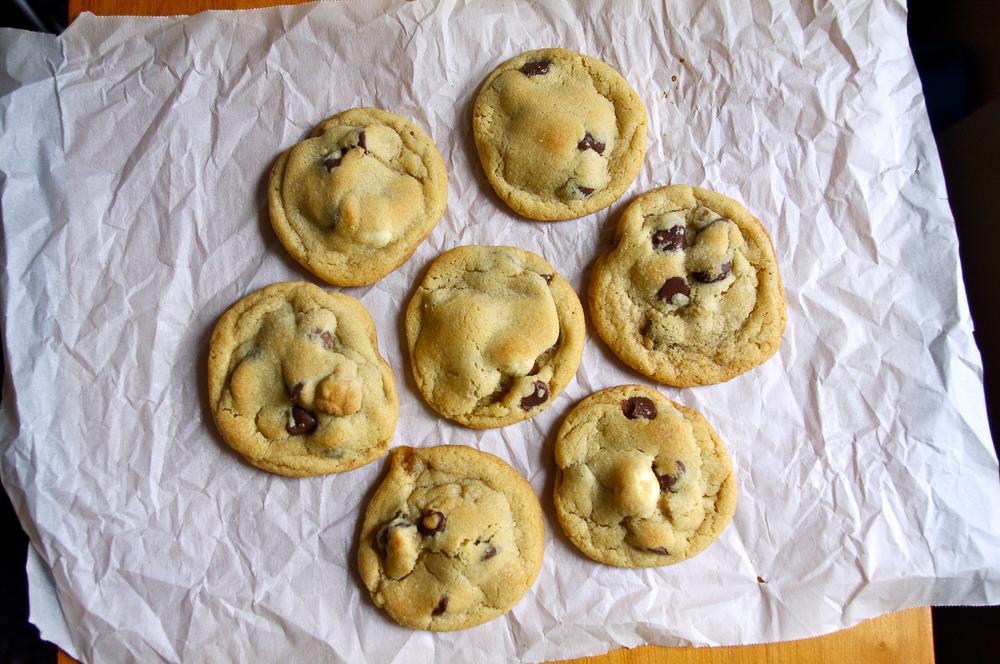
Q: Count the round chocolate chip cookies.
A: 7